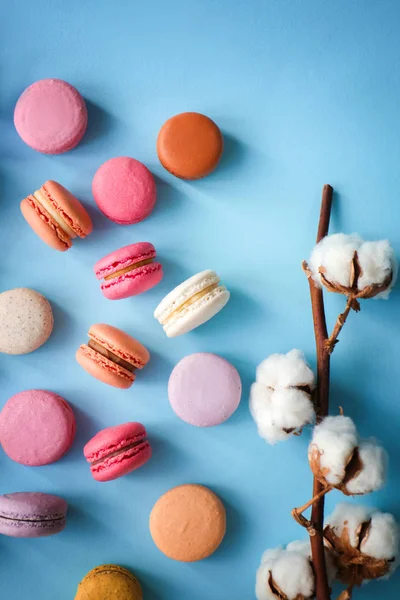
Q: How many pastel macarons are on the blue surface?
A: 14